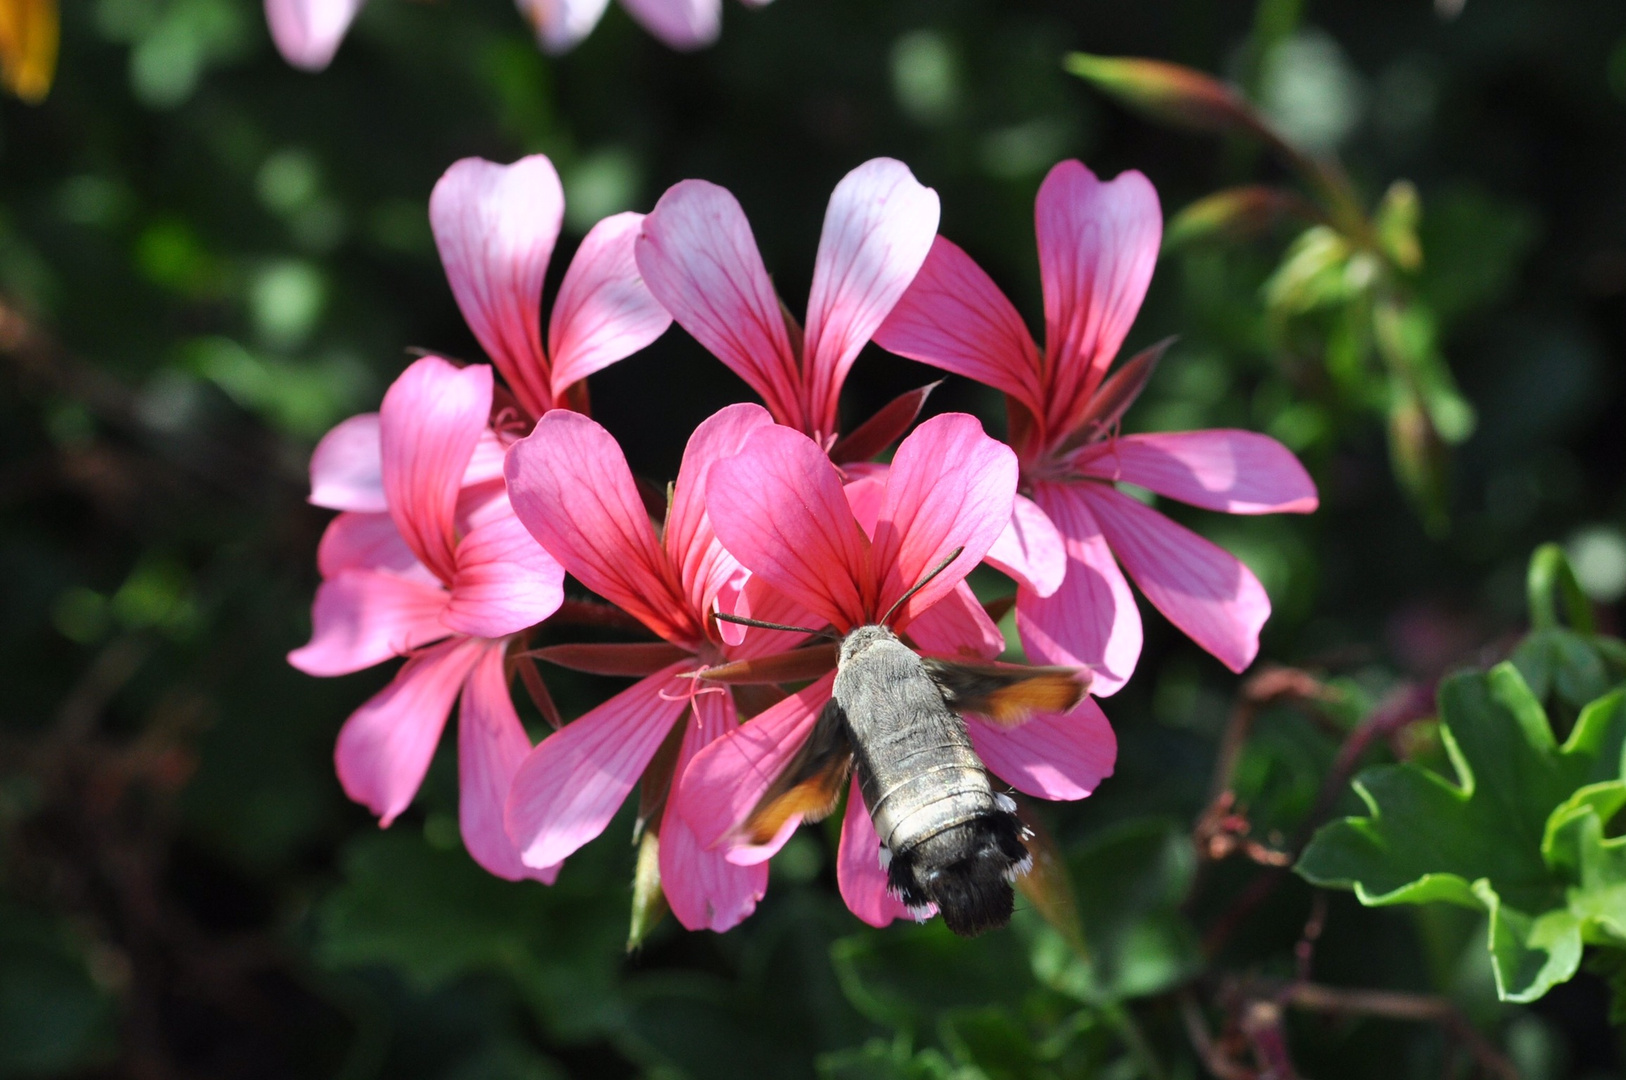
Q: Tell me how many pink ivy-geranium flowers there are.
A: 6